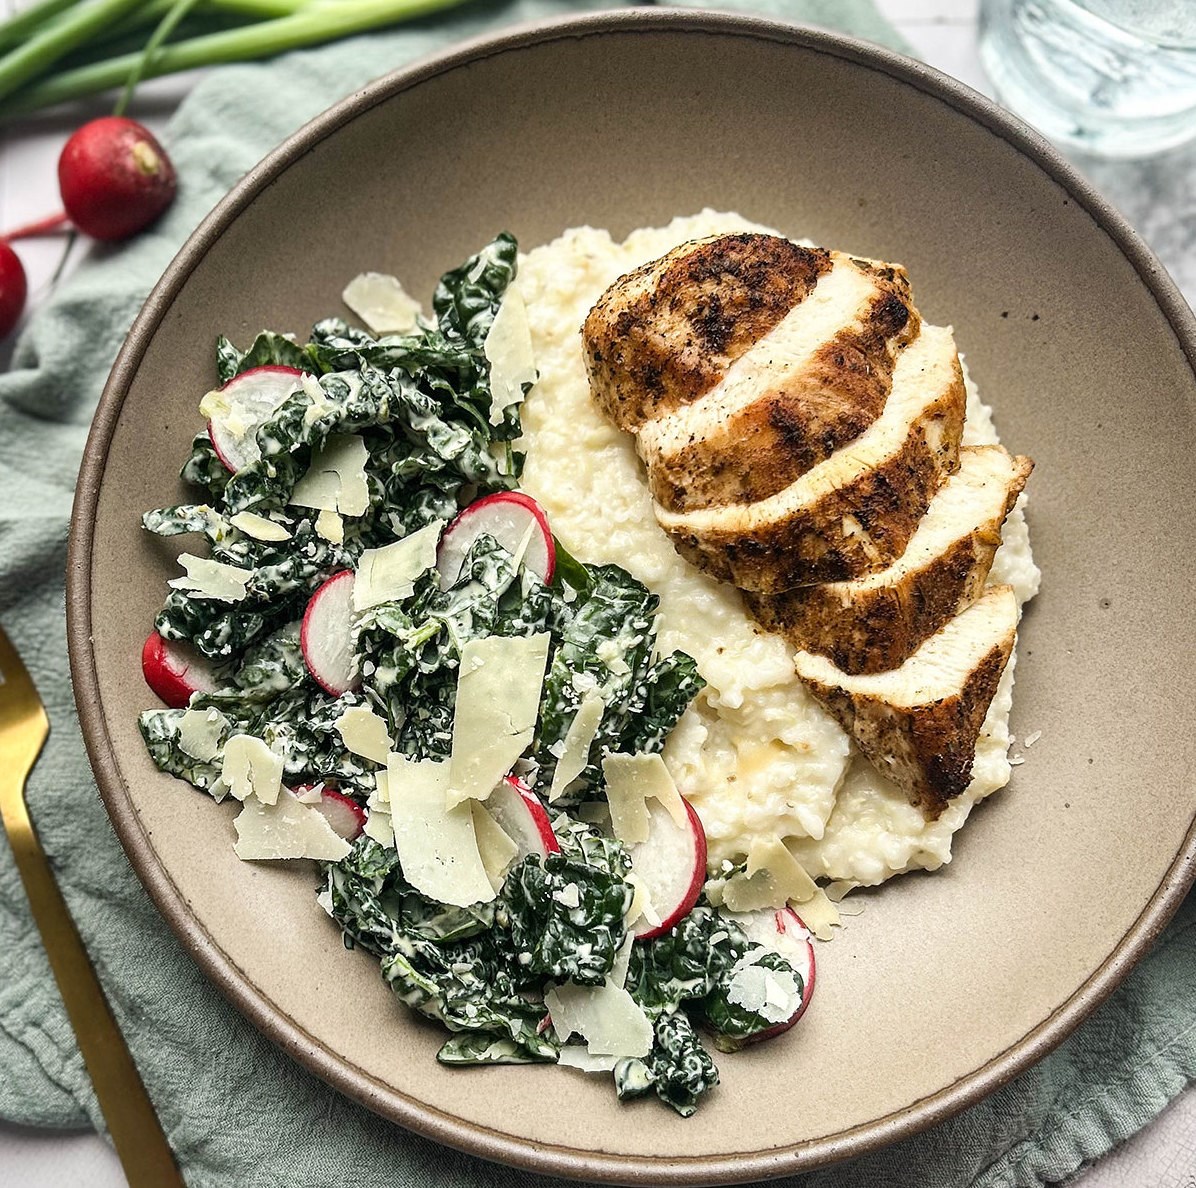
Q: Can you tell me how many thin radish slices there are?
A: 8